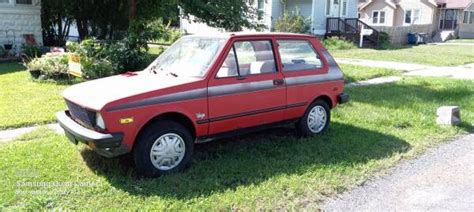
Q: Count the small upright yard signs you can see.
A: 1